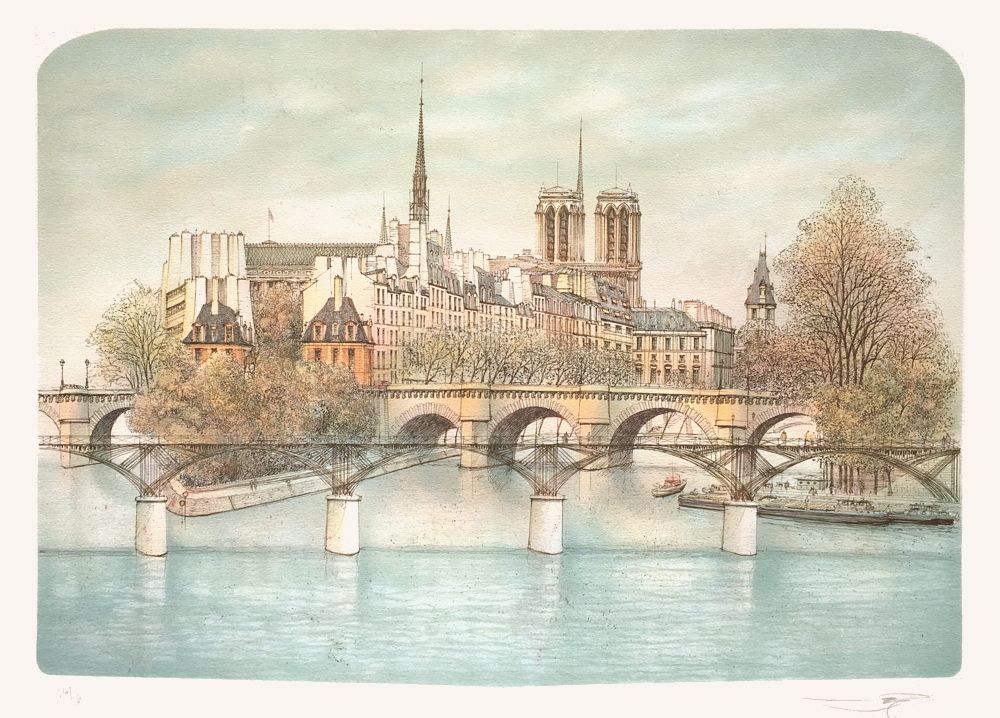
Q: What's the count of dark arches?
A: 5